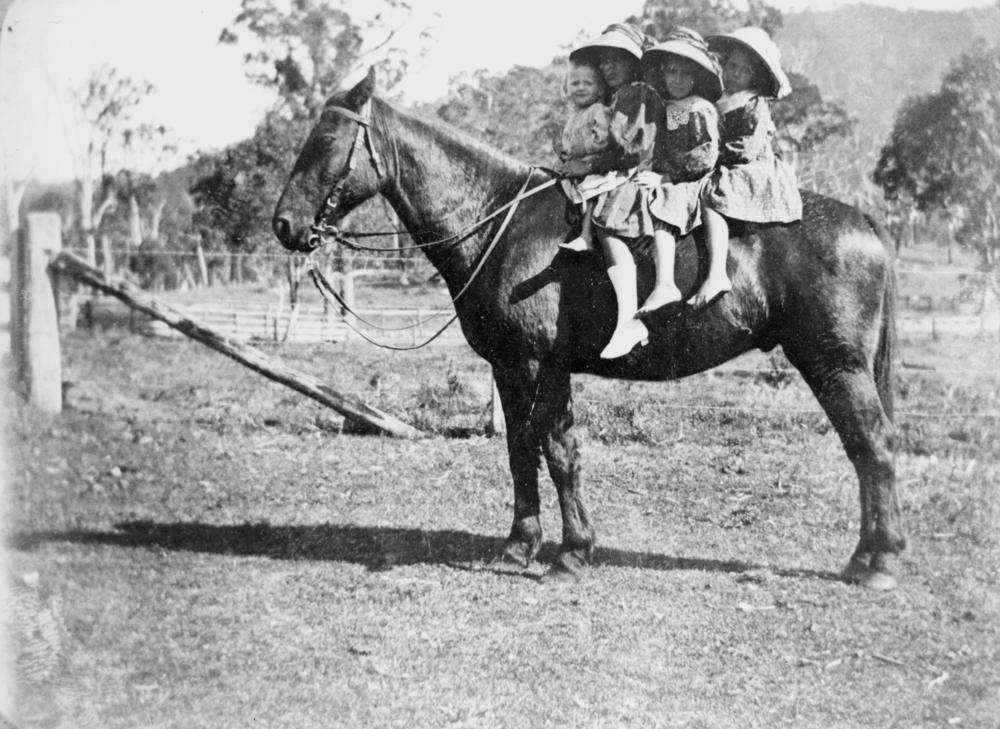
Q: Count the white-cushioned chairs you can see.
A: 0